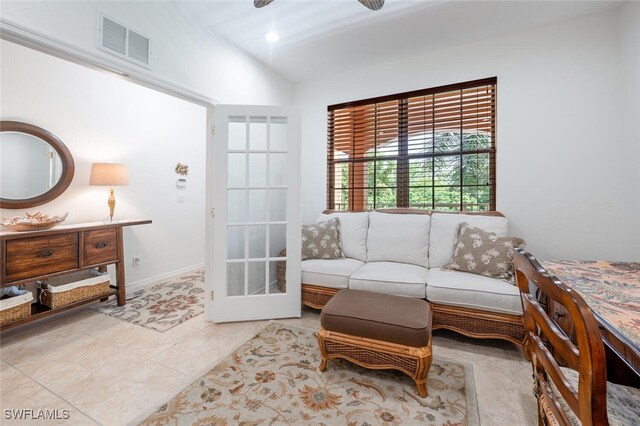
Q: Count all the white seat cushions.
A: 3